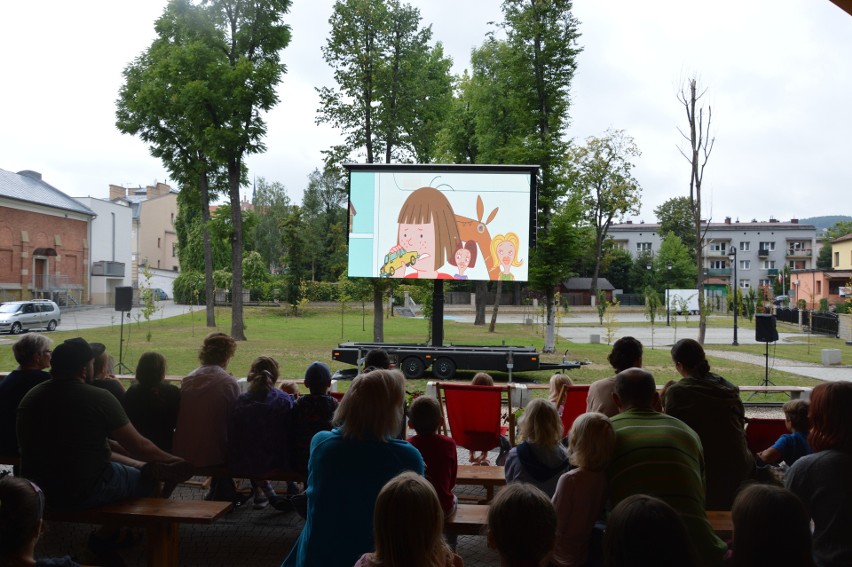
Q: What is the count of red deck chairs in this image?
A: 3